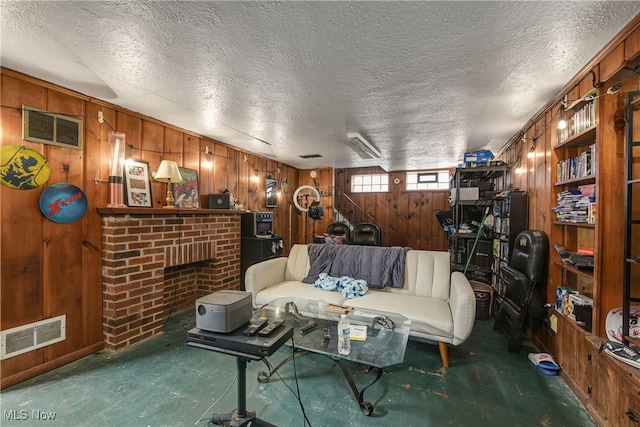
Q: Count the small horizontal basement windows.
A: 2